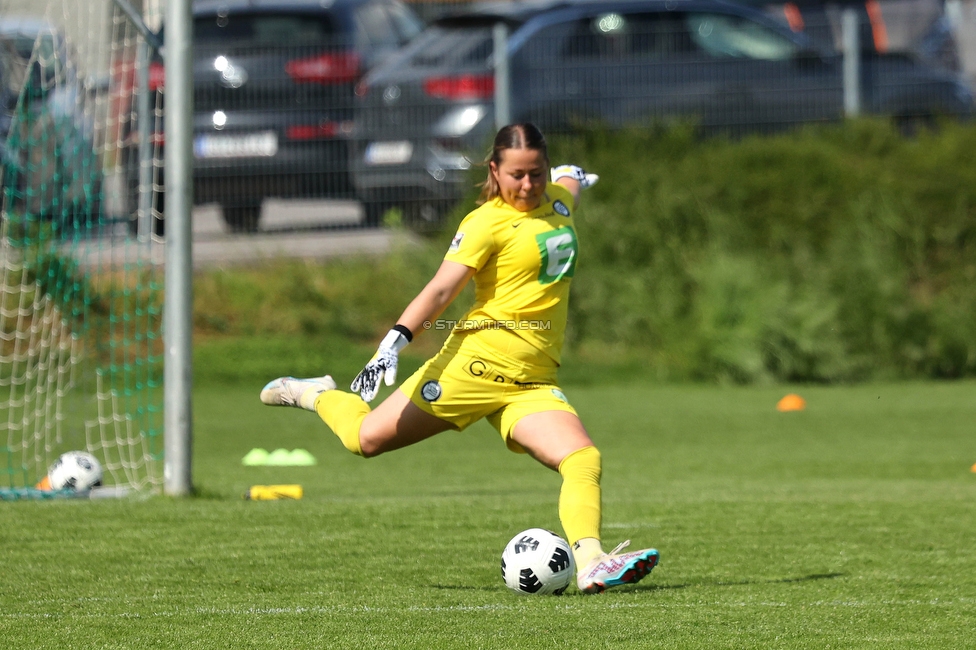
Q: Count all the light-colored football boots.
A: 2